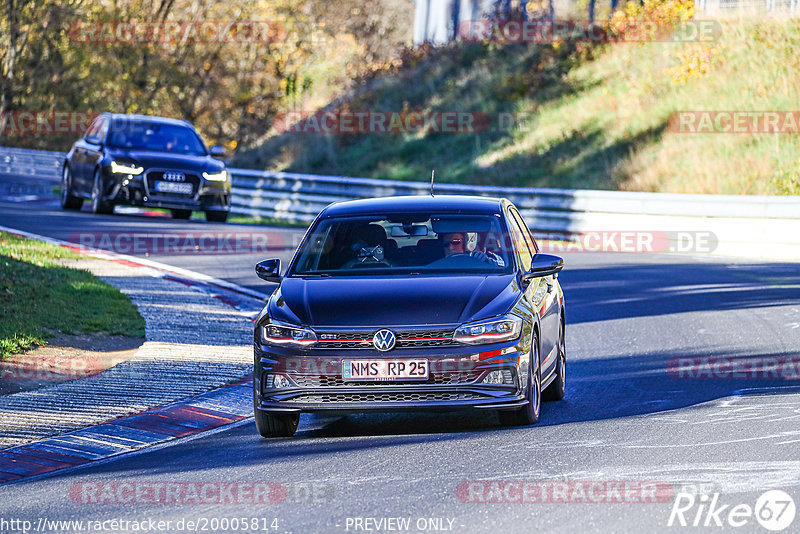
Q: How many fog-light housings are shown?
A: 2